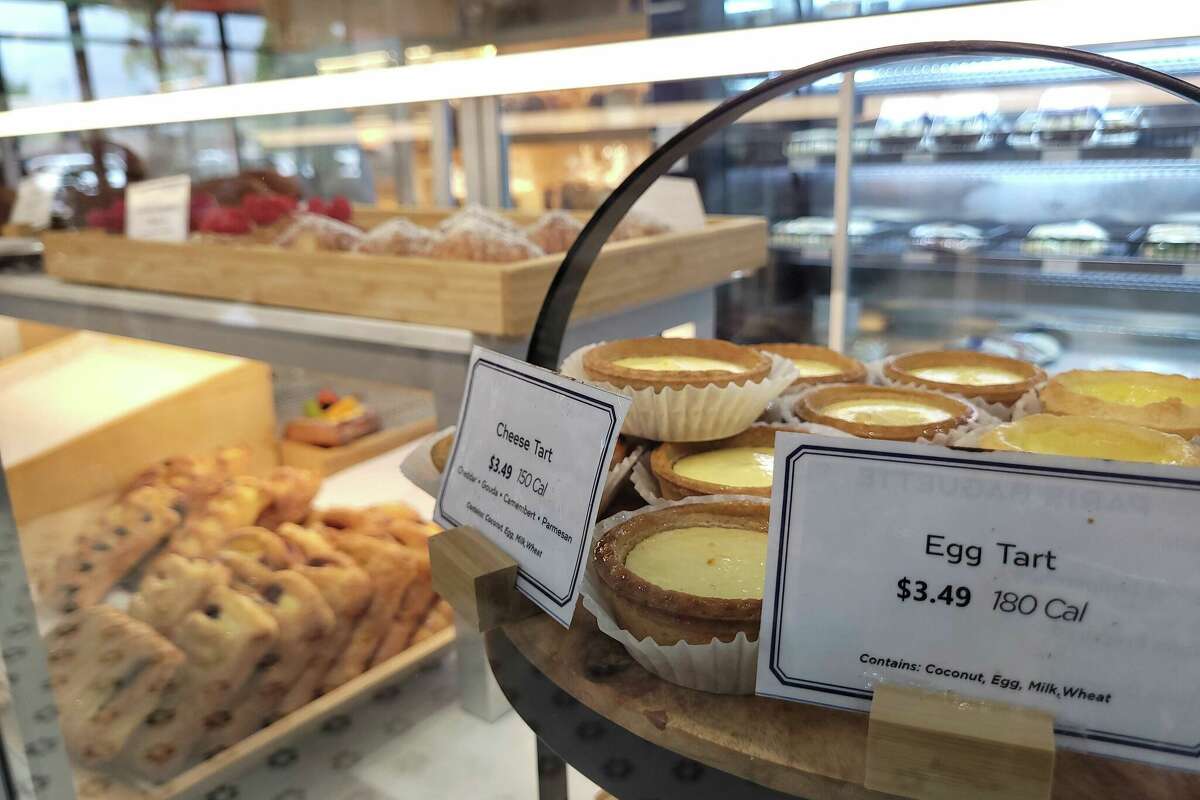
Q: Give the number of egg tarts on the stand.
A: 2